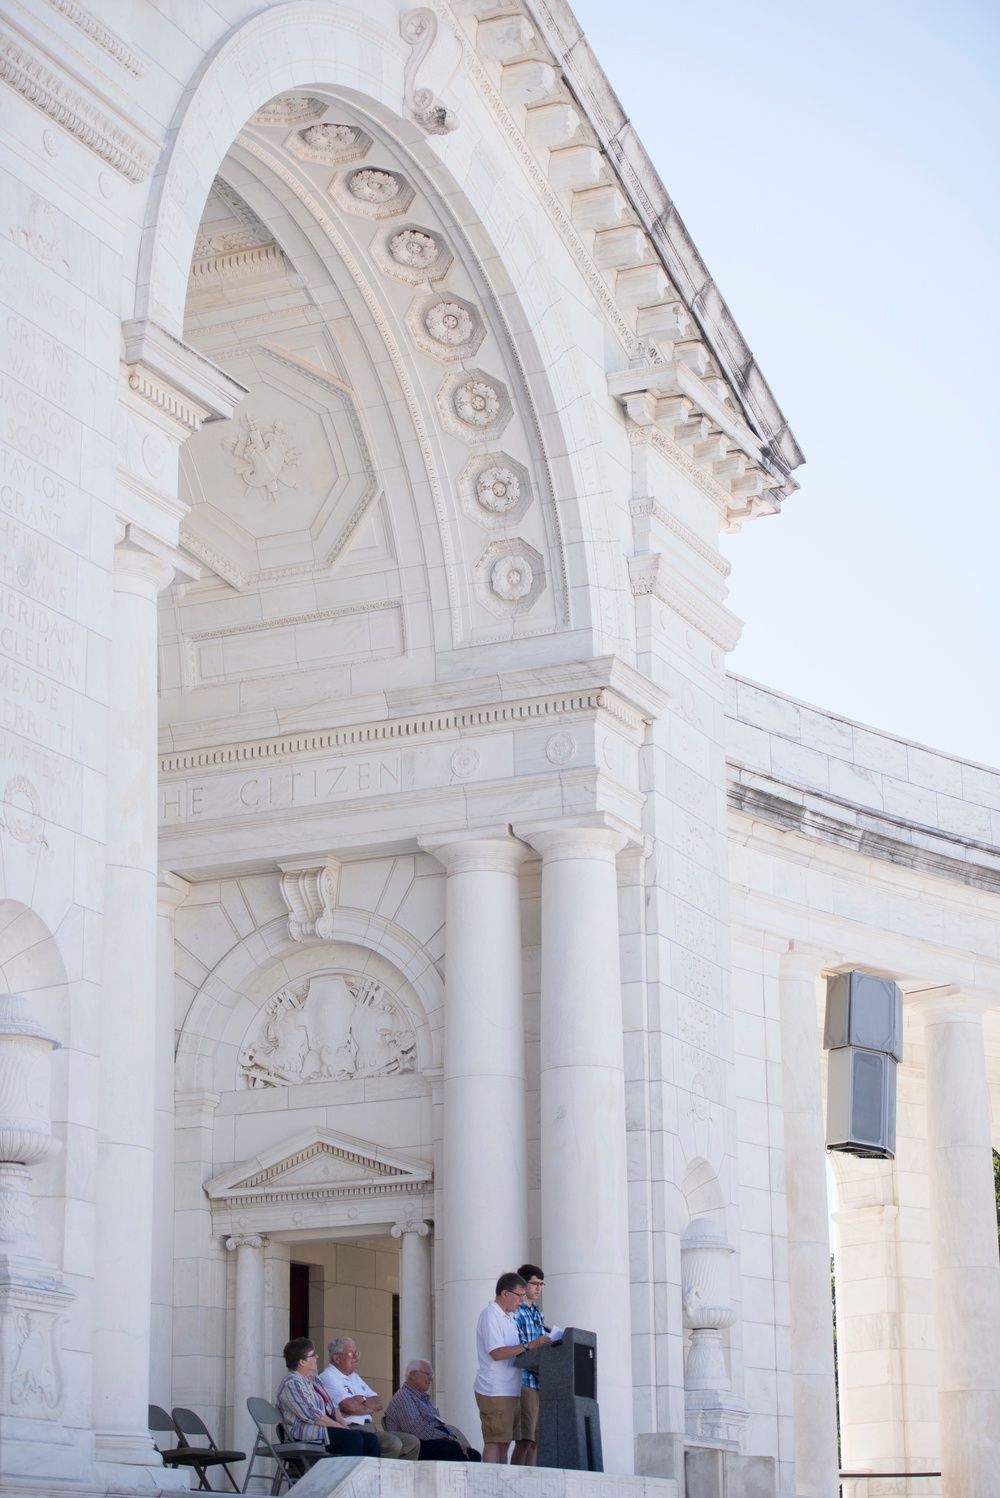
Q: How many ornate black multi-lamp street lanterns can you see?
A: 0